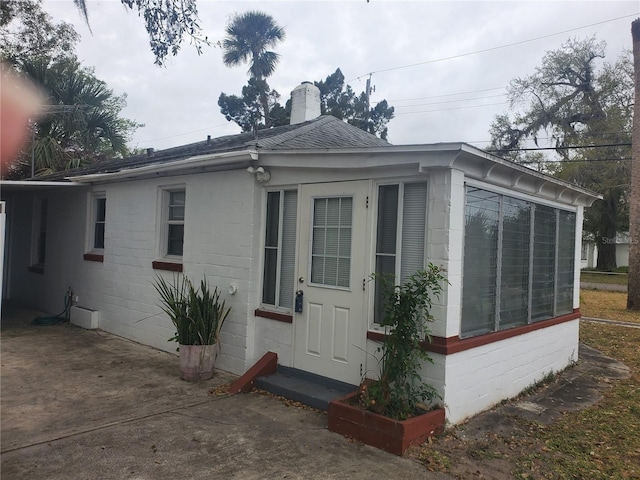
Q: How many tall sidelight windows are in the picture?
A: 2